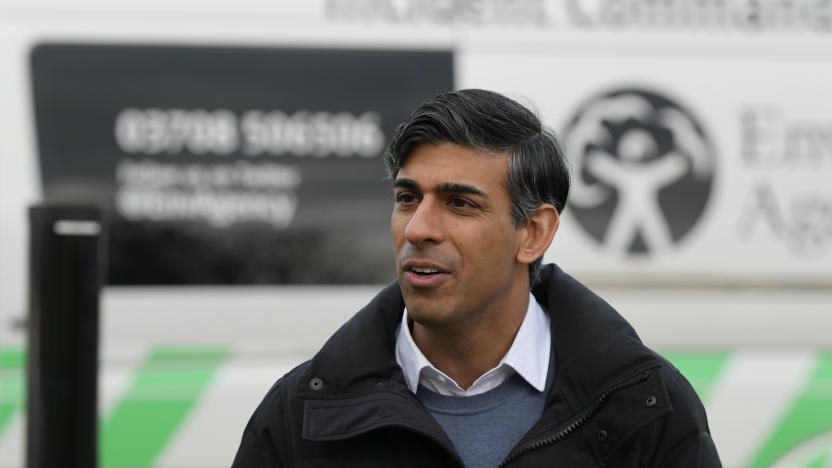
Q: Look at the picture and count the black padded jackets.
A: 1